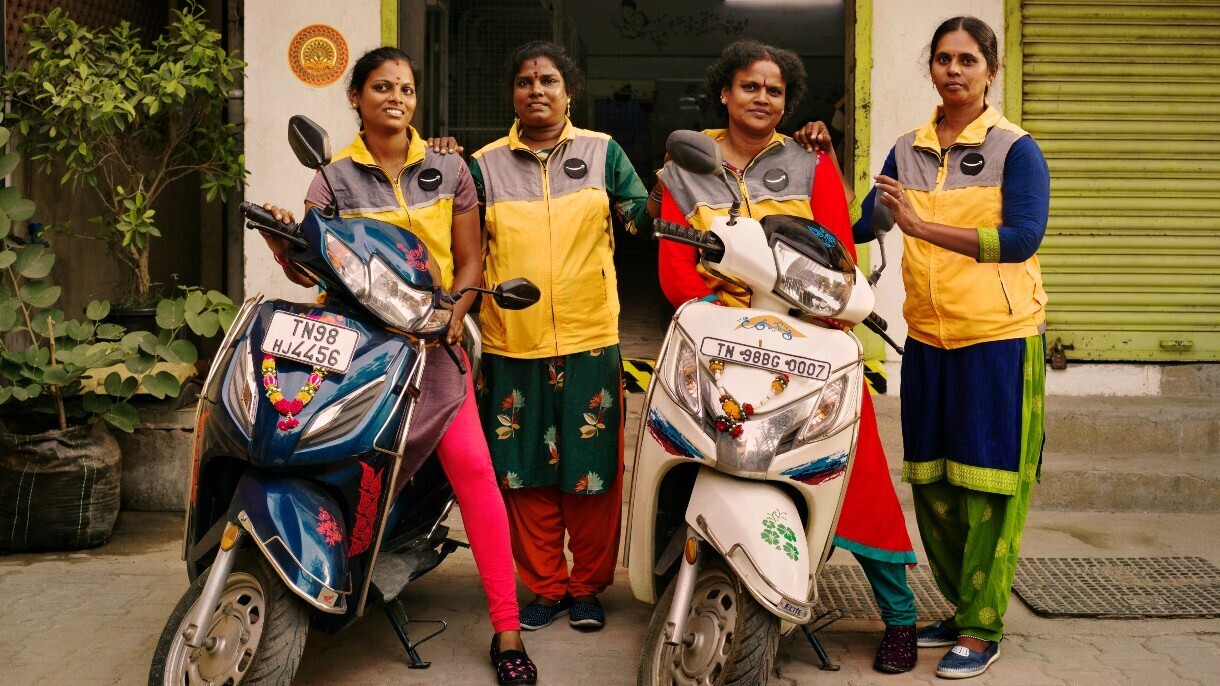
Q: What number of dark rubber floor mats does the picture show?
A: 2